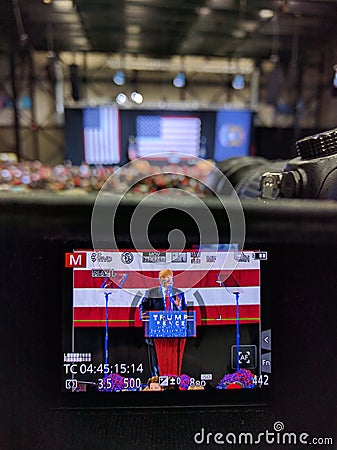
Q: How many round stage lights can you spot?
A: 5